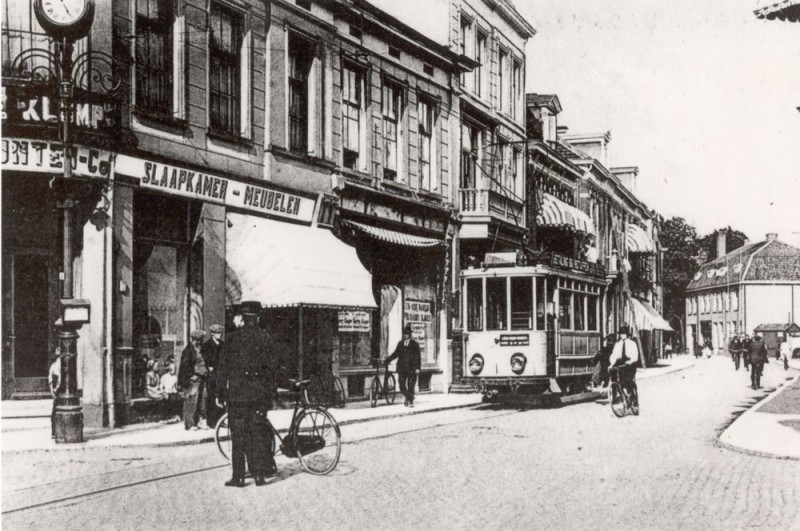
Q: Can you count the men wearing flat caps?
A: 2